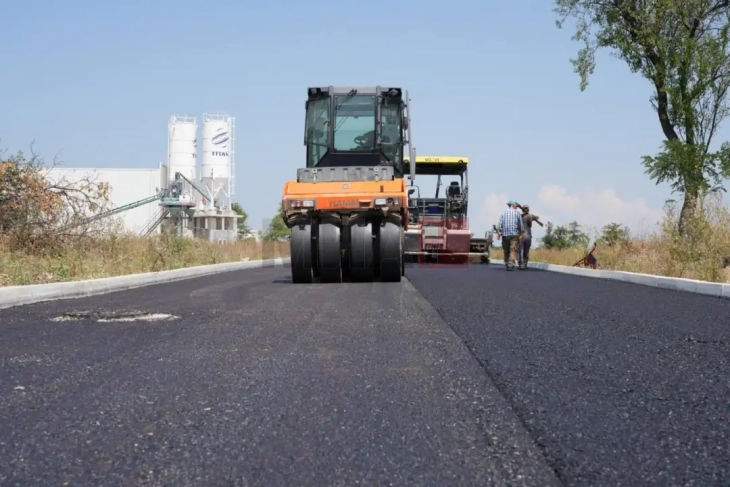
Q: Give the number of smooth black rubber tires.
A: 4